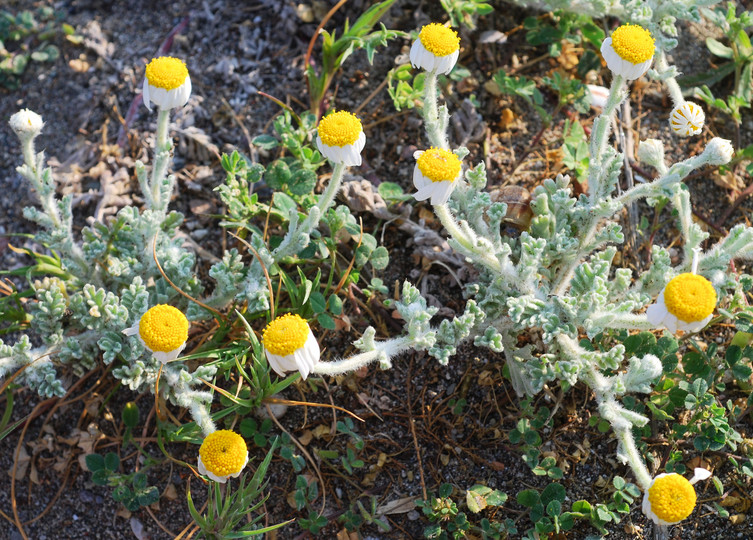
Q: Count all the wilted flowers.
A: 10